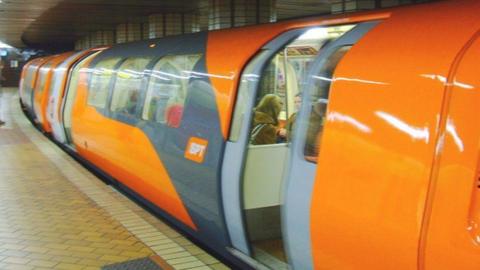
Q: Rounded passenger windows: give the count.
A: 3